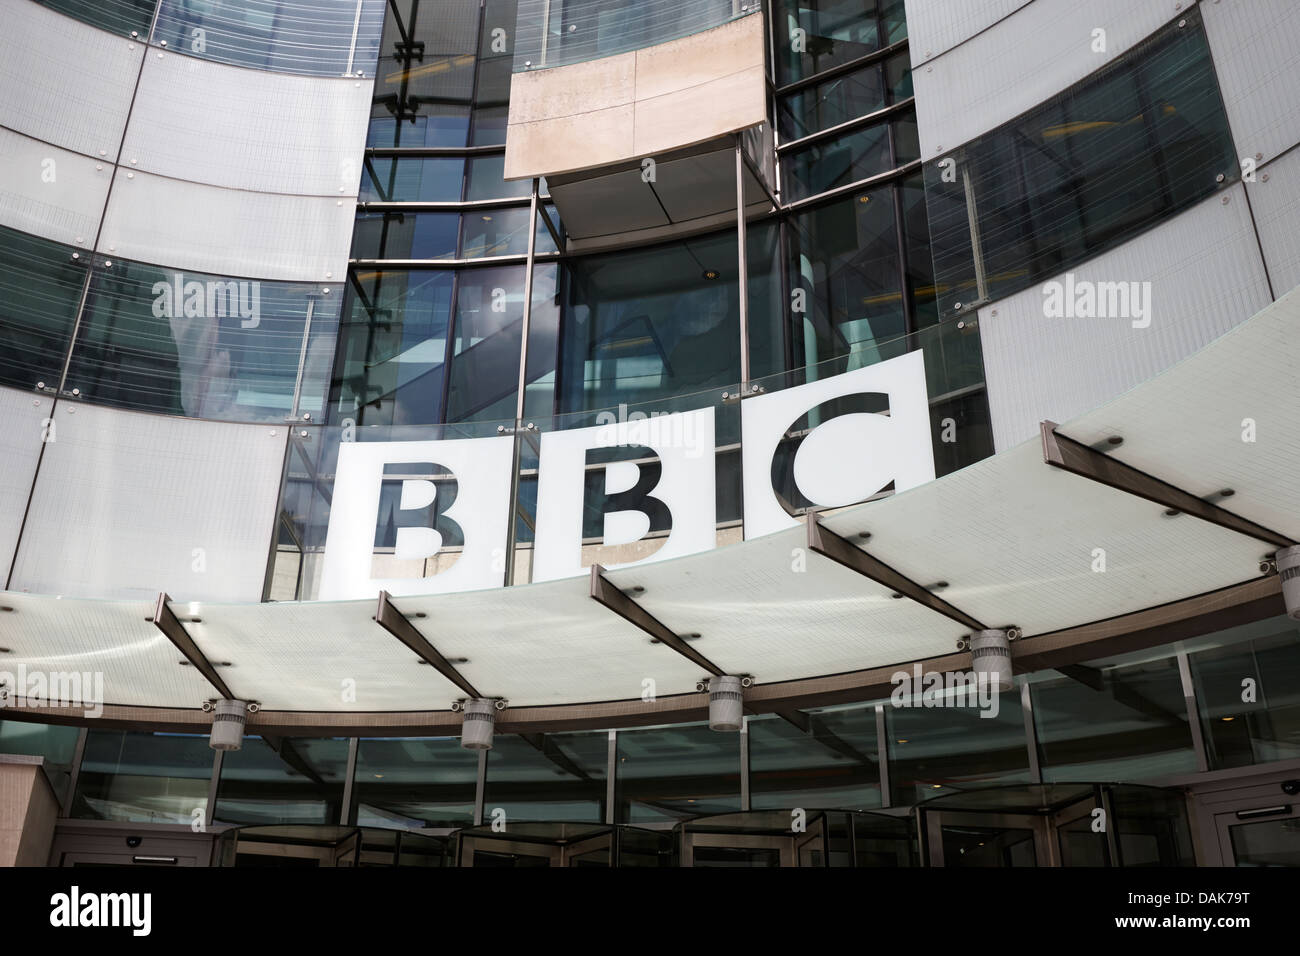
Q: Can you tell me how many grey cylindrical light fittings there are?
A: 5